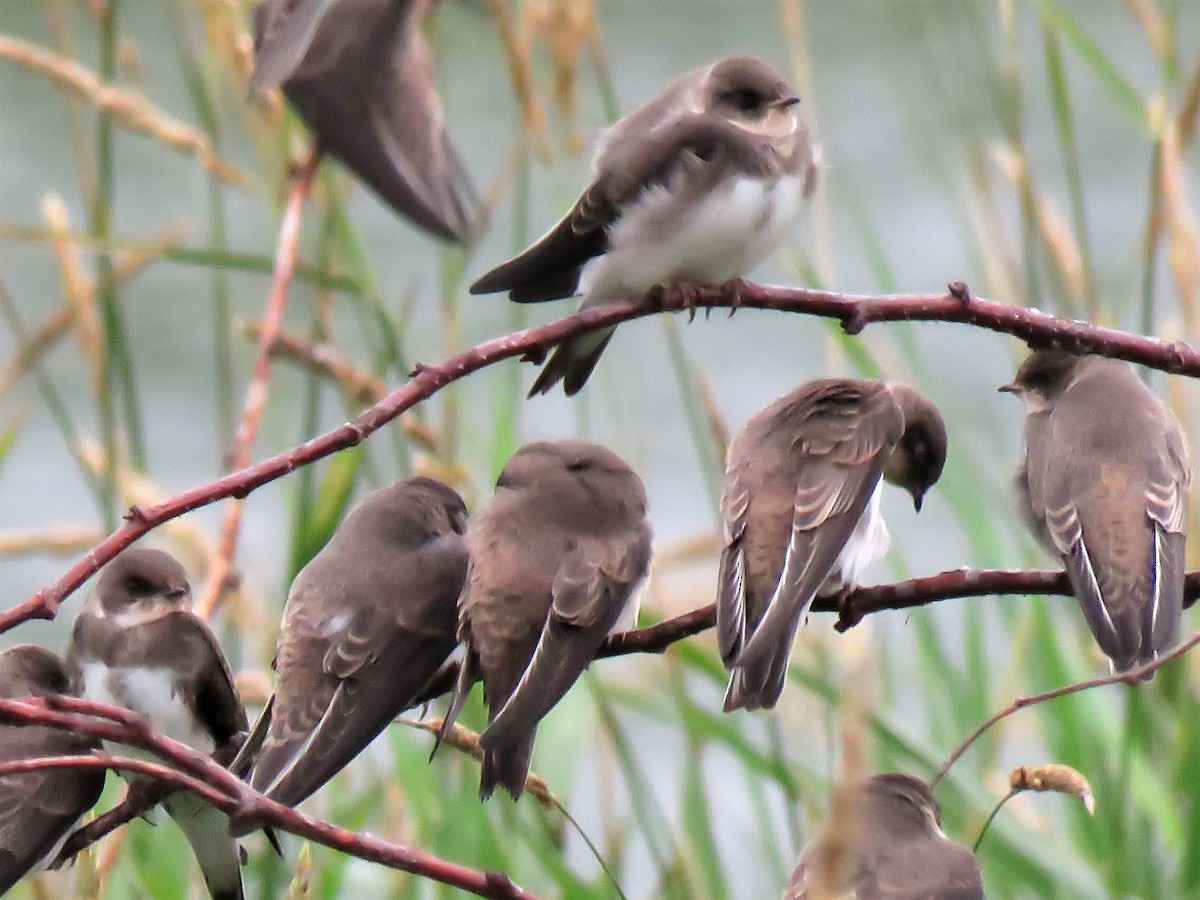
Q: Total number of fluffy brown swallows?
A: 9